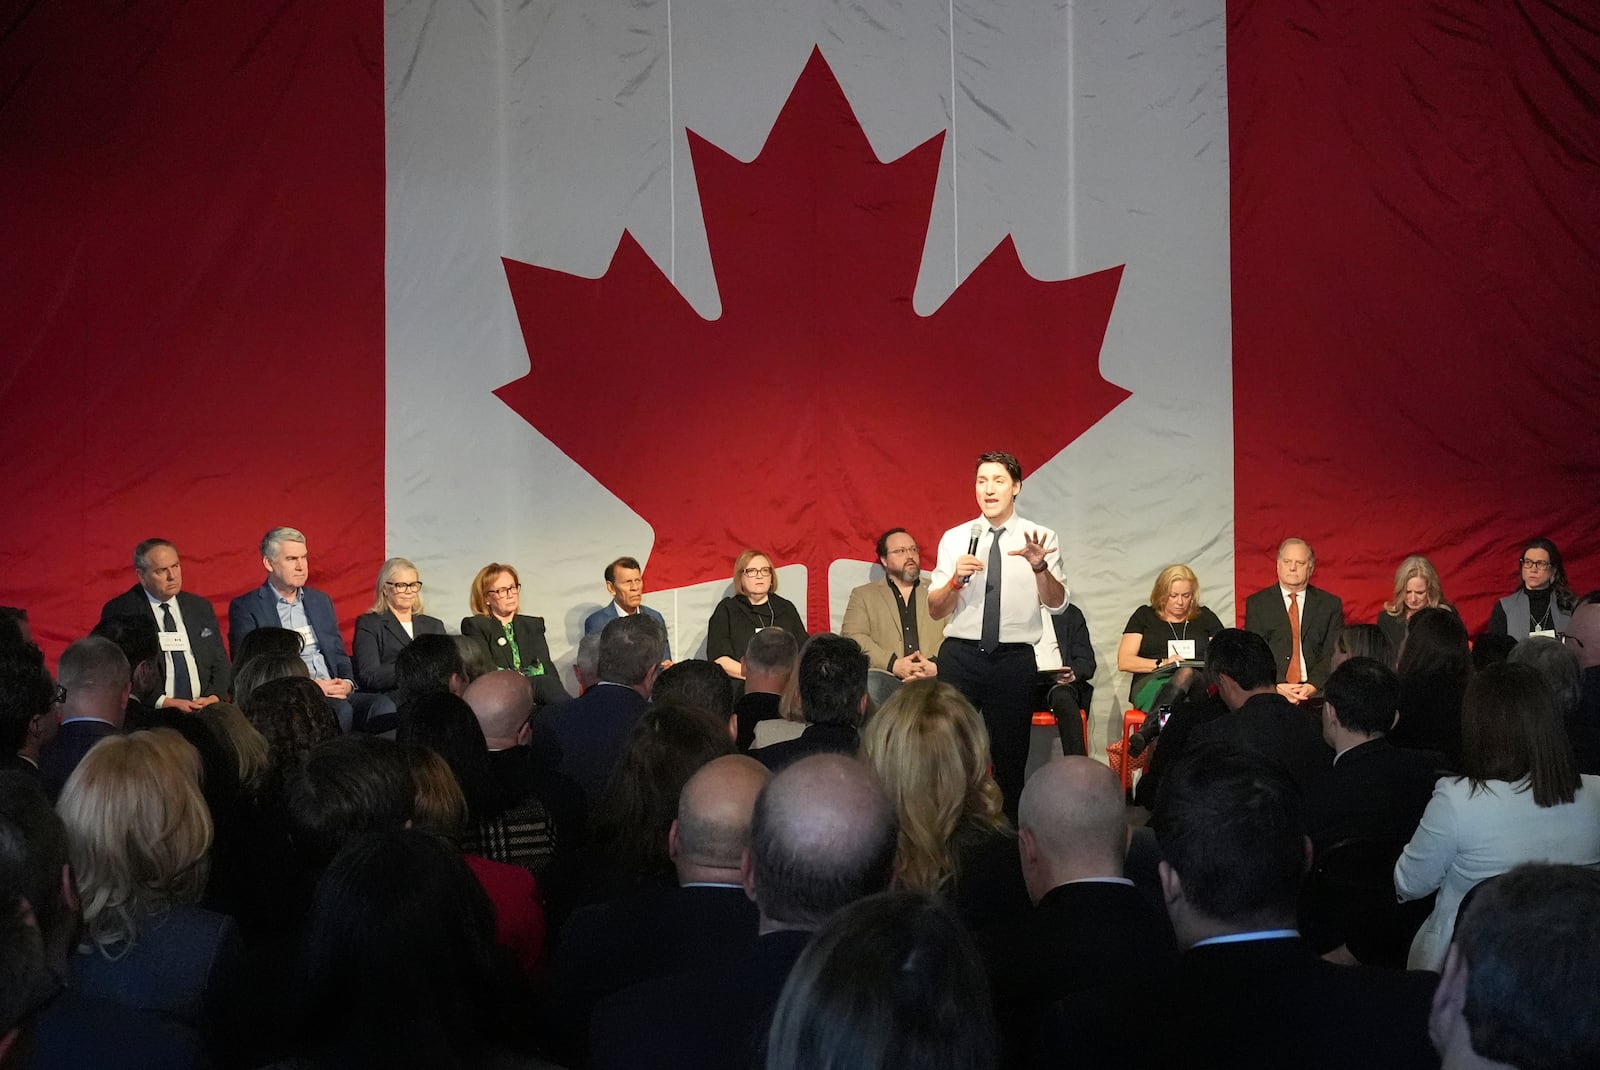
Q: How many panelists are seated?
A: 12